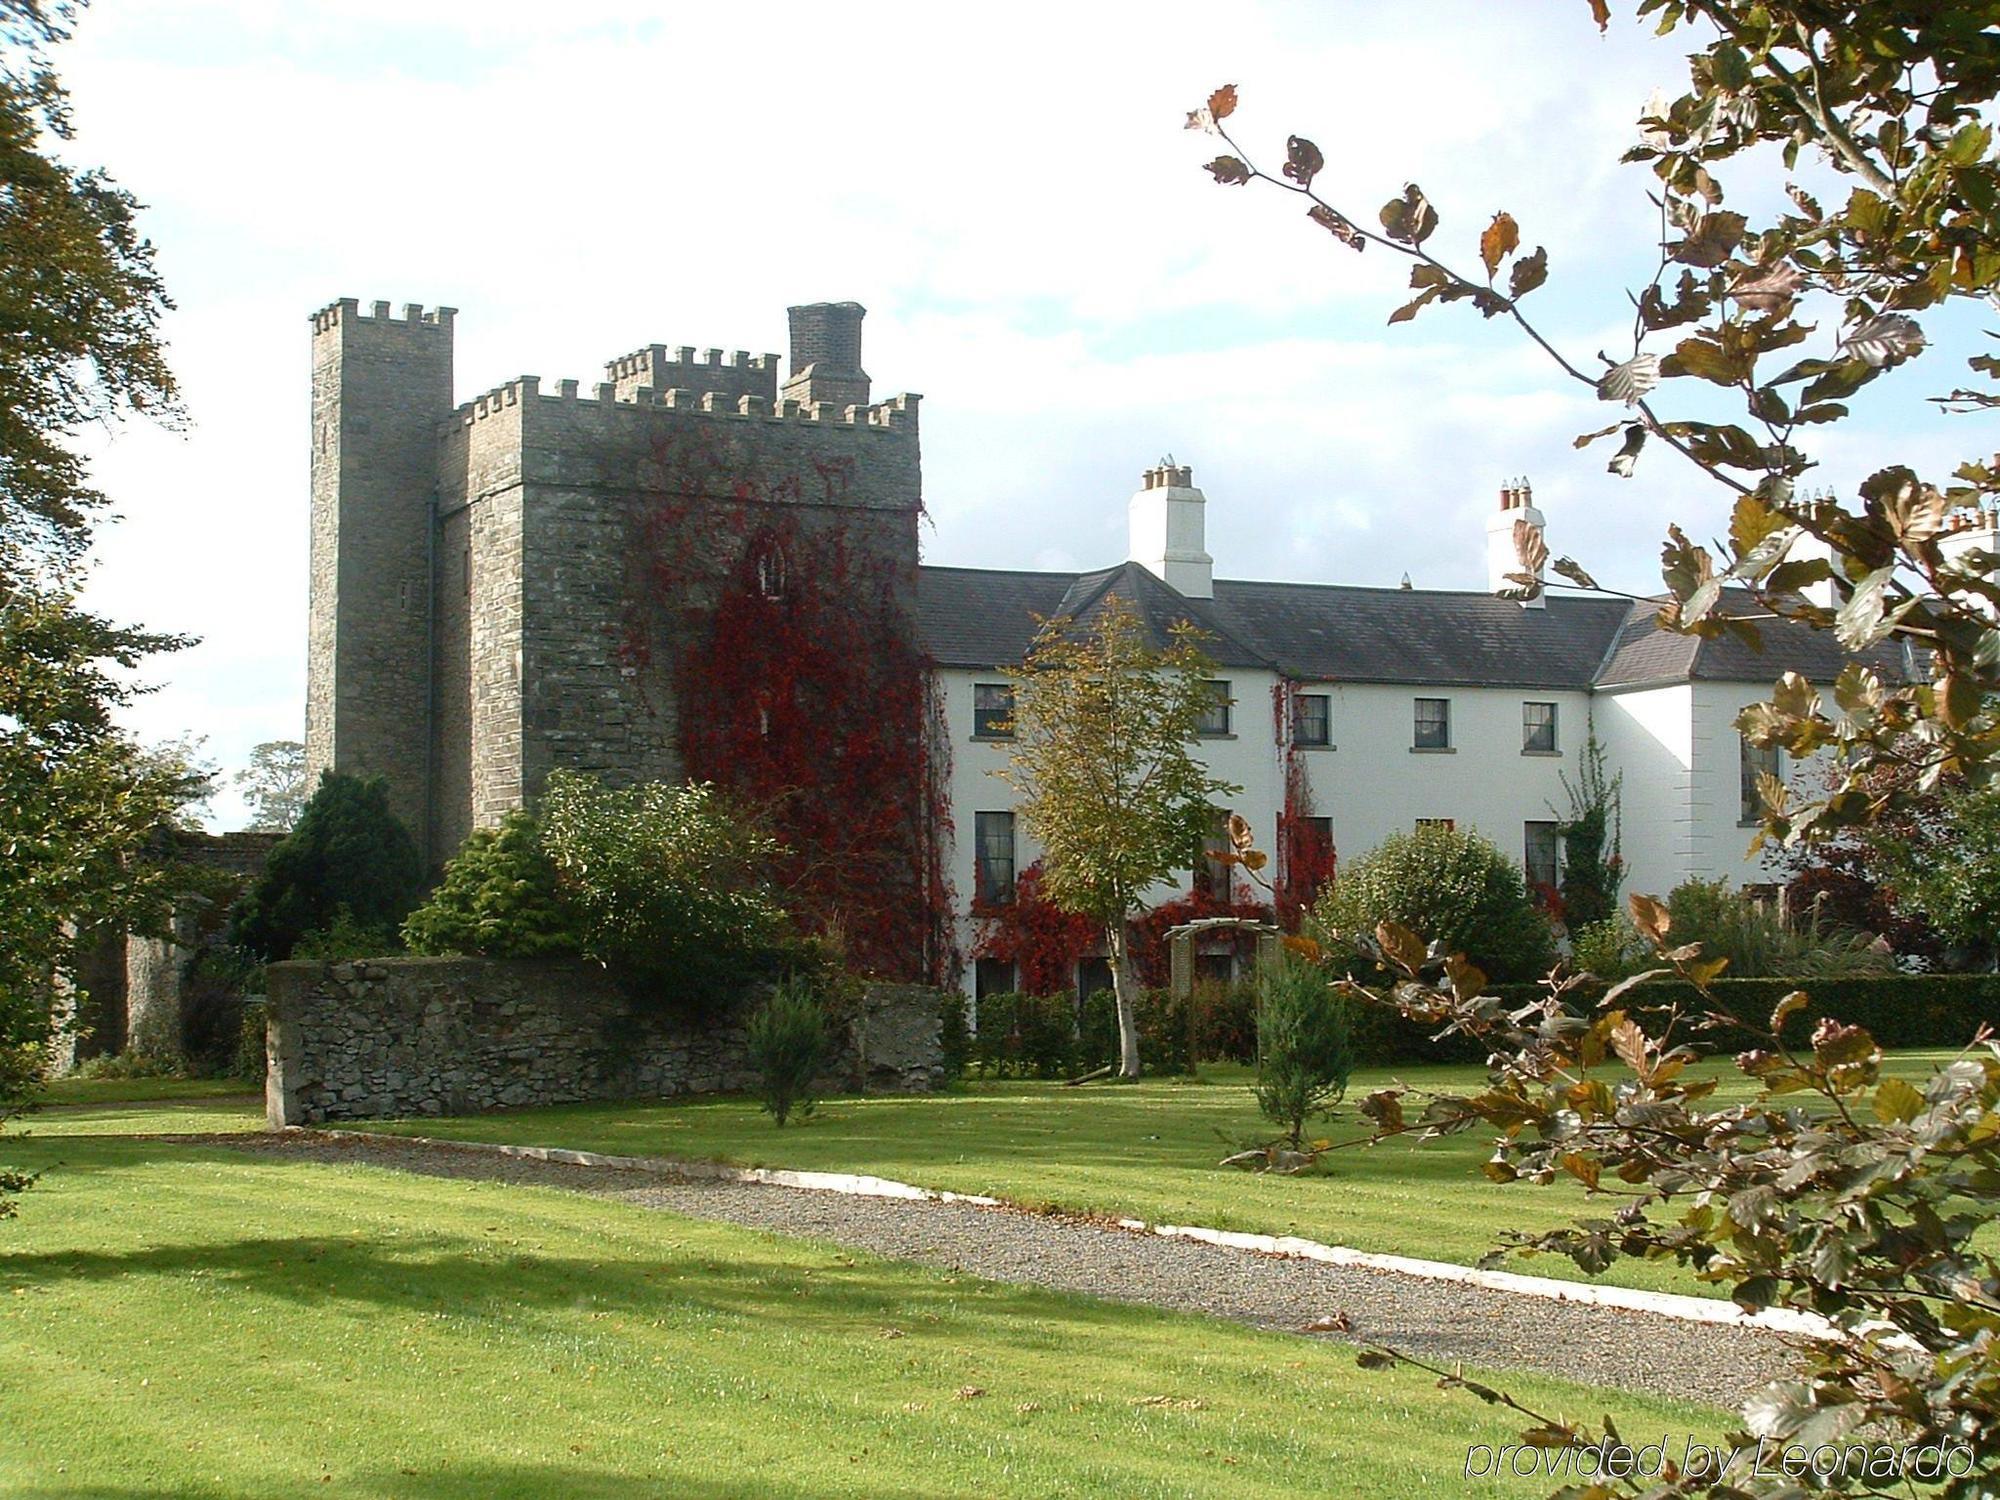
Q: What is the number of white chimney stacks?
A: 4